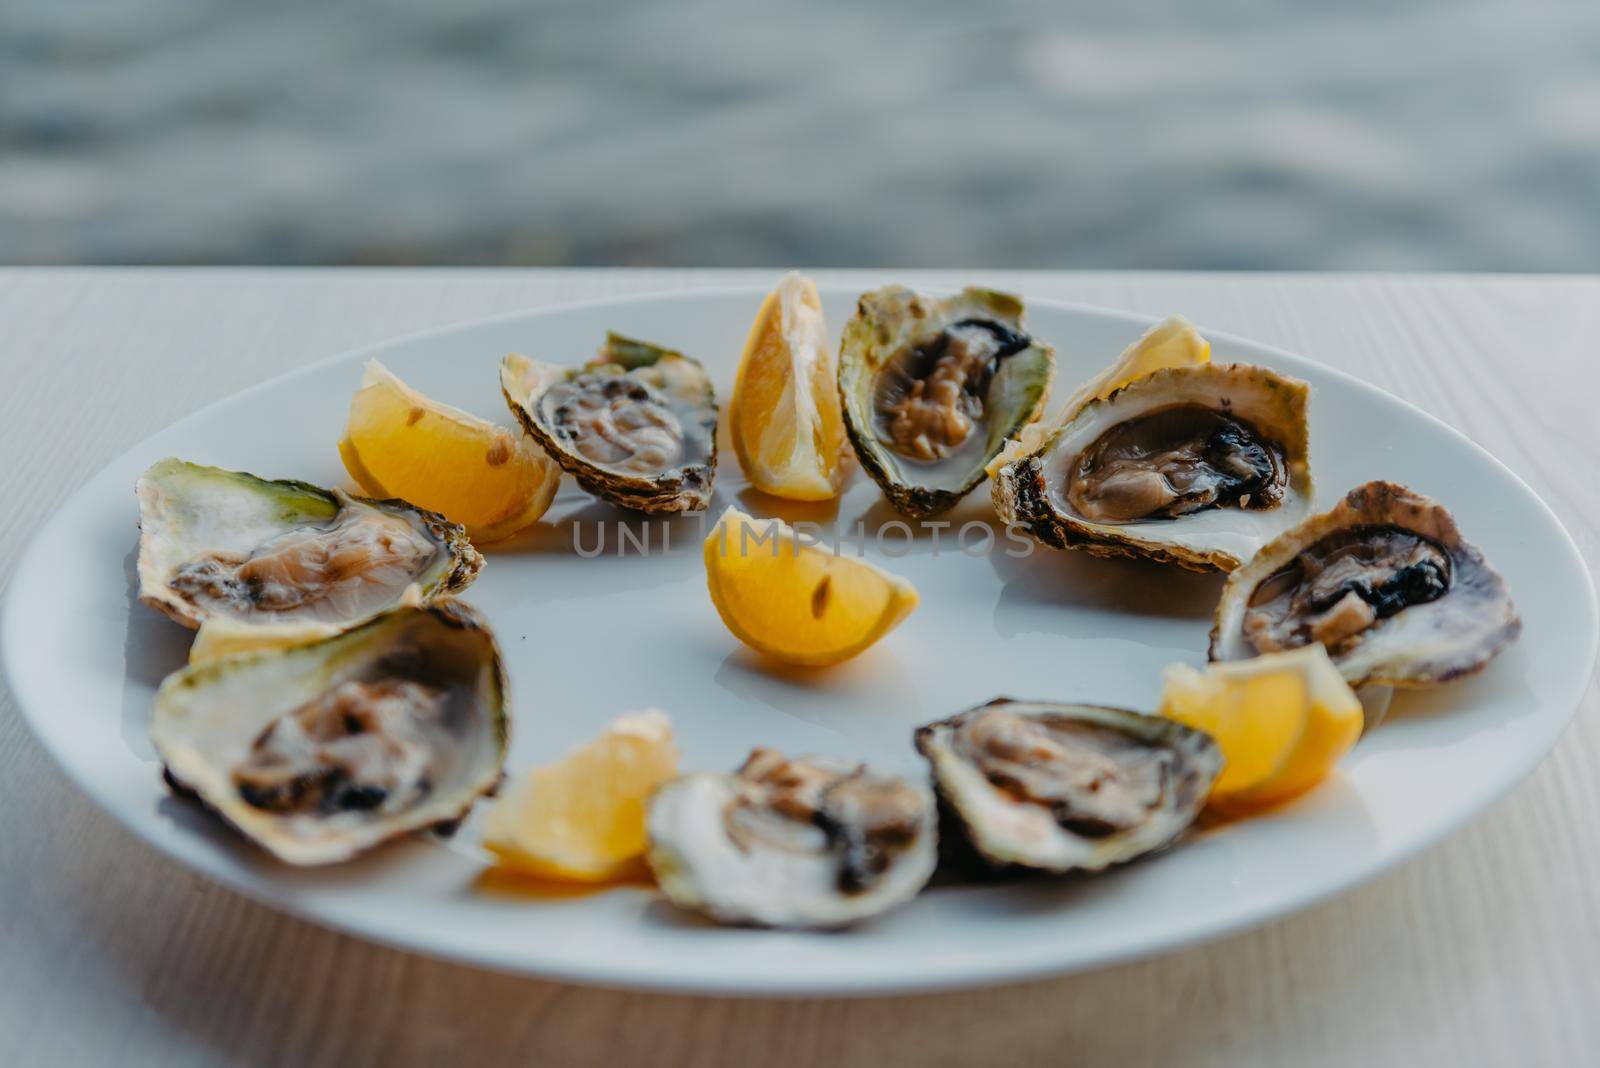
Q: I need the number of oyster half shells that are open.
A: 8